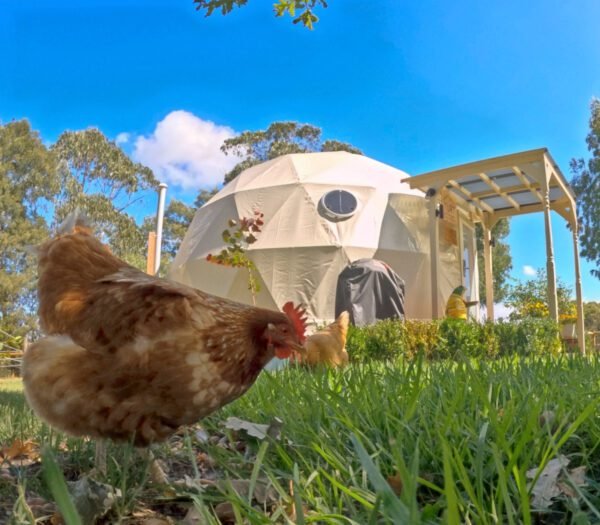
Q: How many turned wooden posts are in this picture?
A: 2